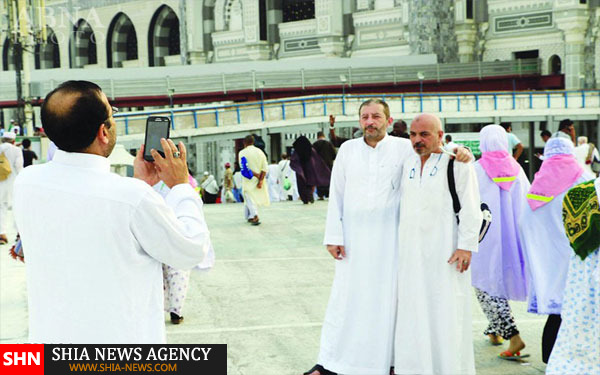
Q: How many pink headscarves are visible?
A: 2